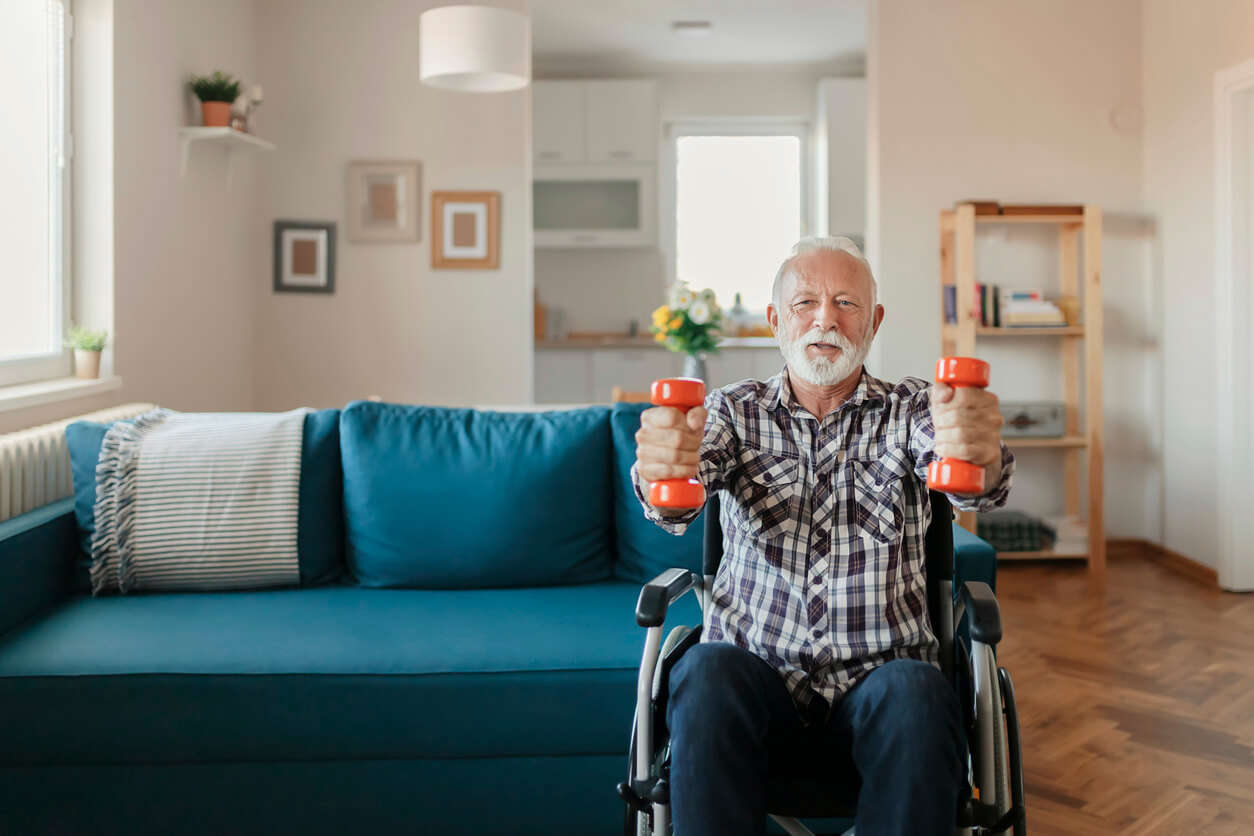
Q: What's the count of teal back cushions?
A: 3